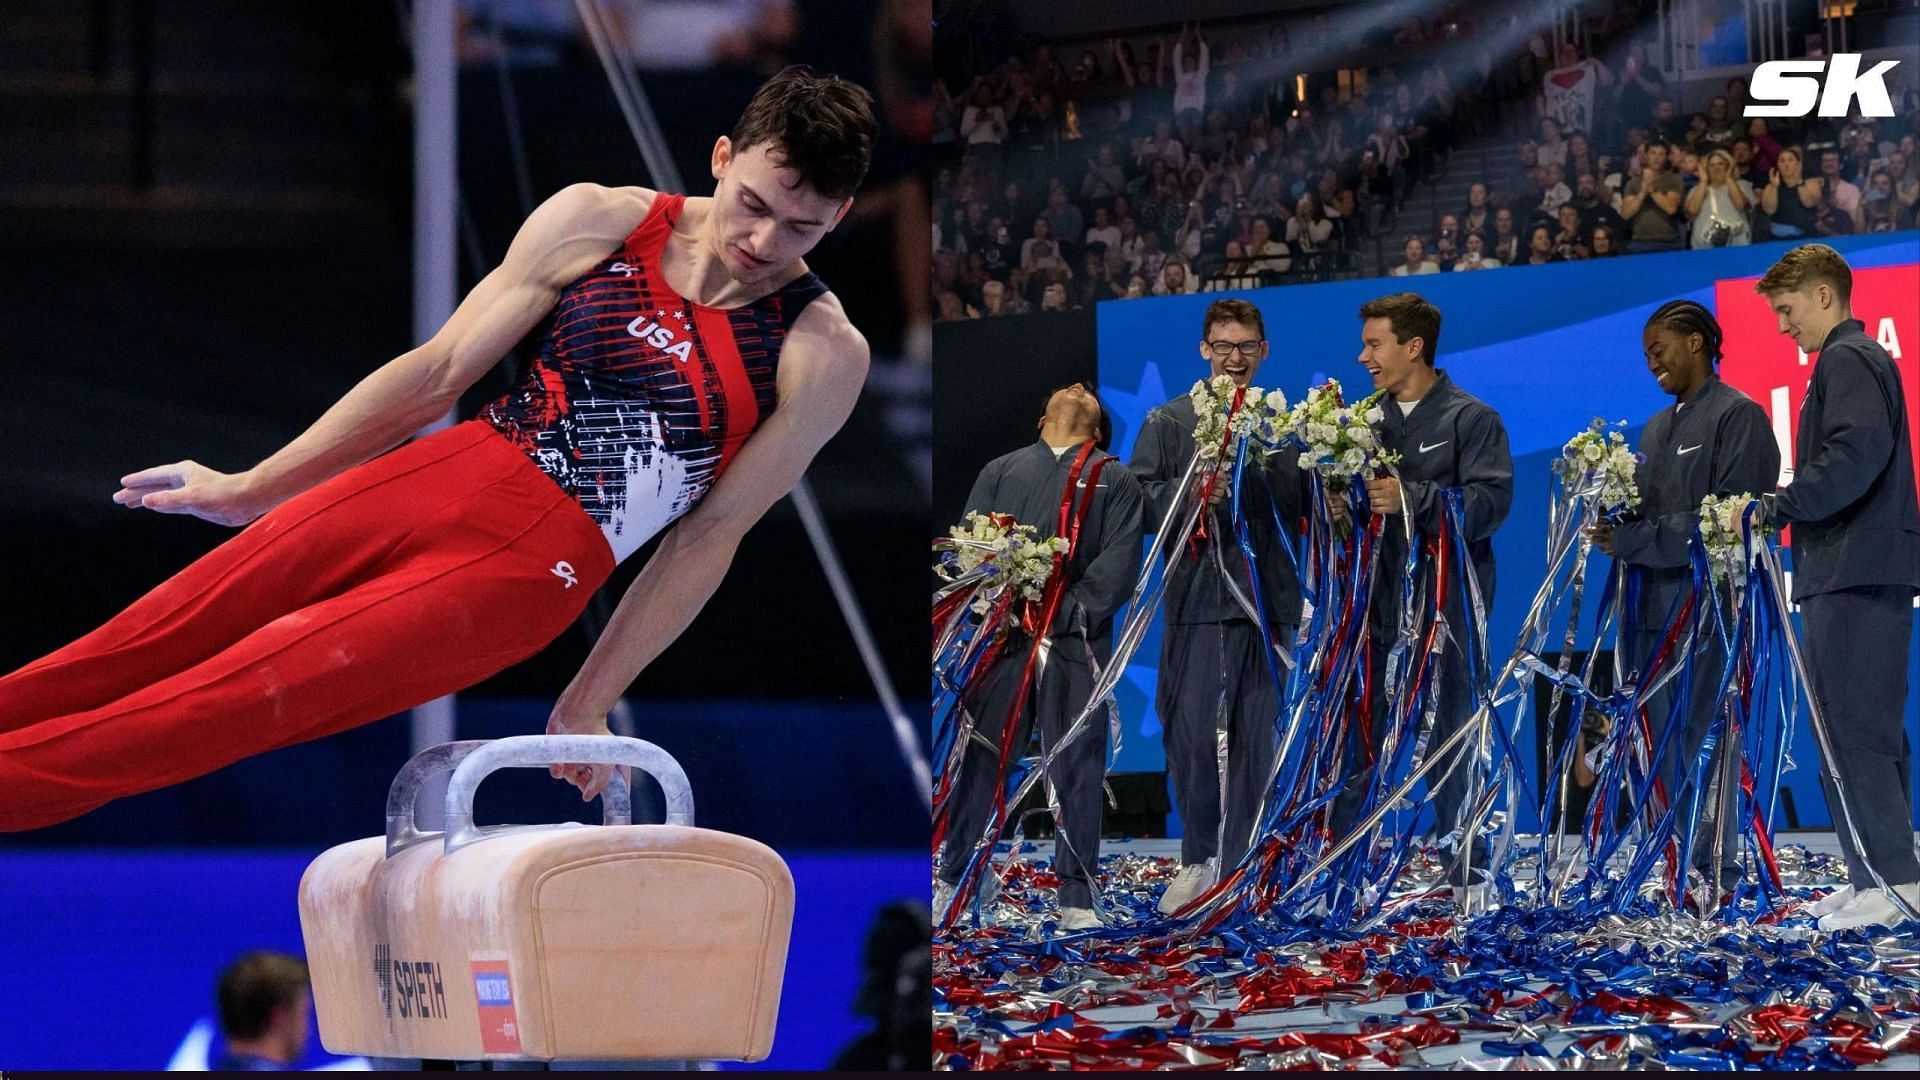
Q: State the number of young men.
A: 6